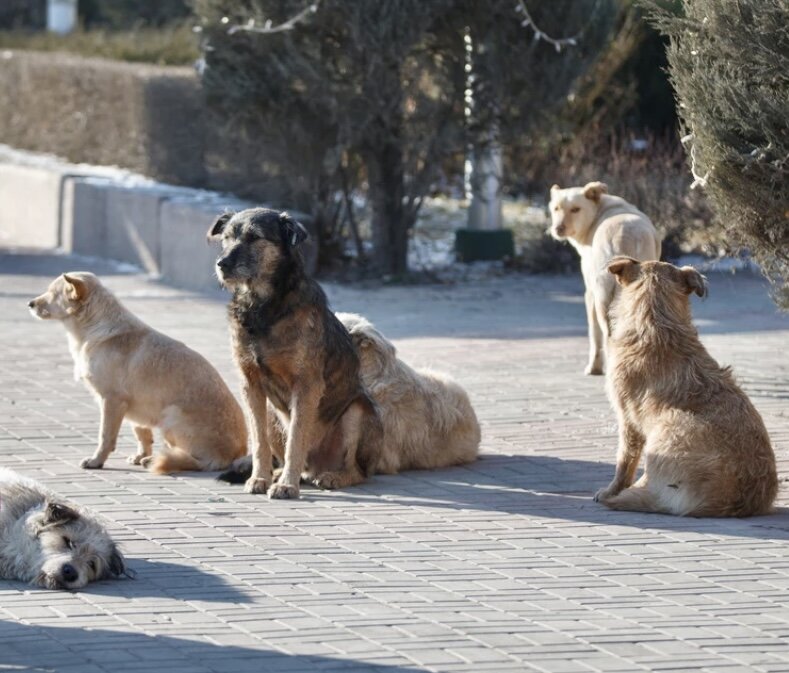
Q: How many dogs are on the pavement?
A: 6